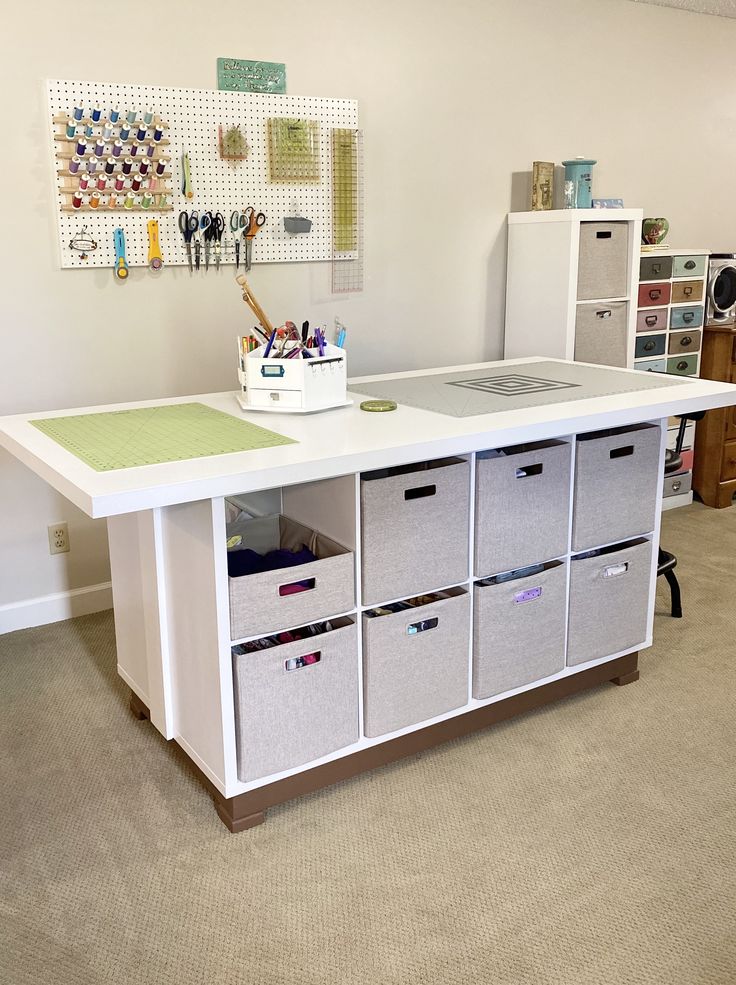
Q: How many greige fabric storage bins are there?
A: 10